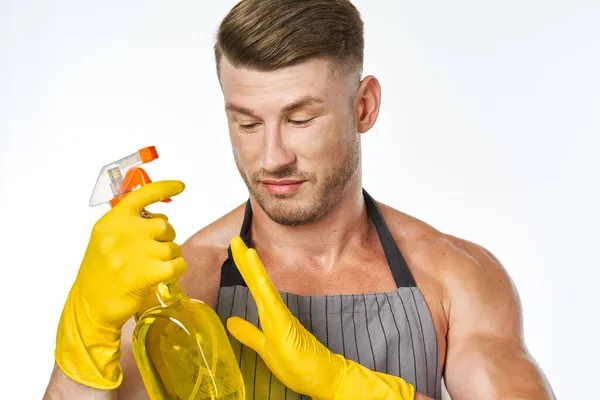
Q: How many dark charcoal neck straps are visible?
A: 2